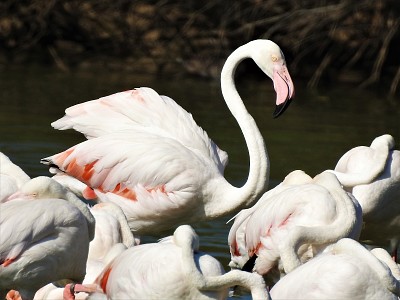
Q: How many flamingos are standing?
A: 1